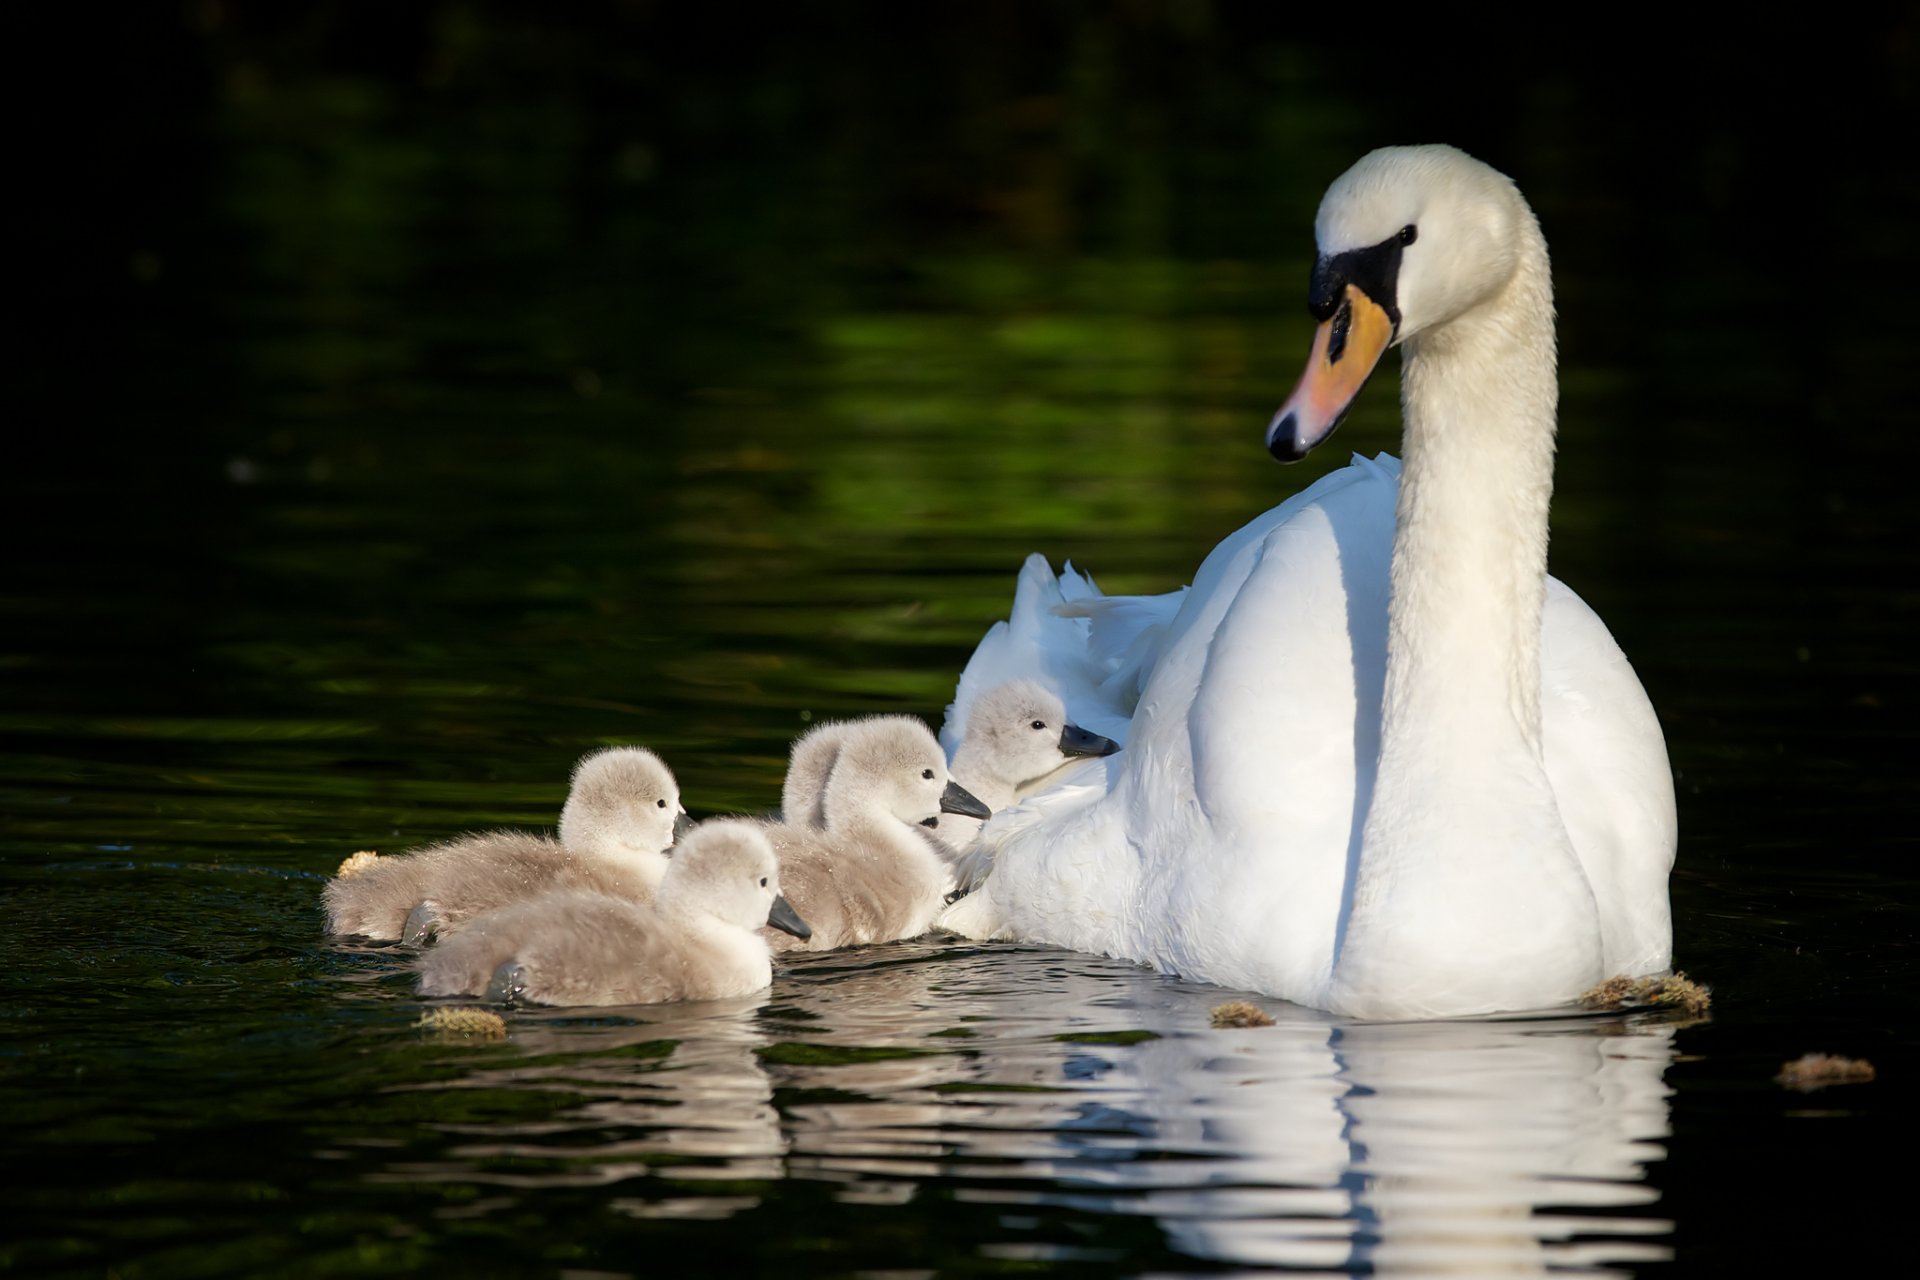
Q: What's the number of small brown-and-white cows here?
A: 0